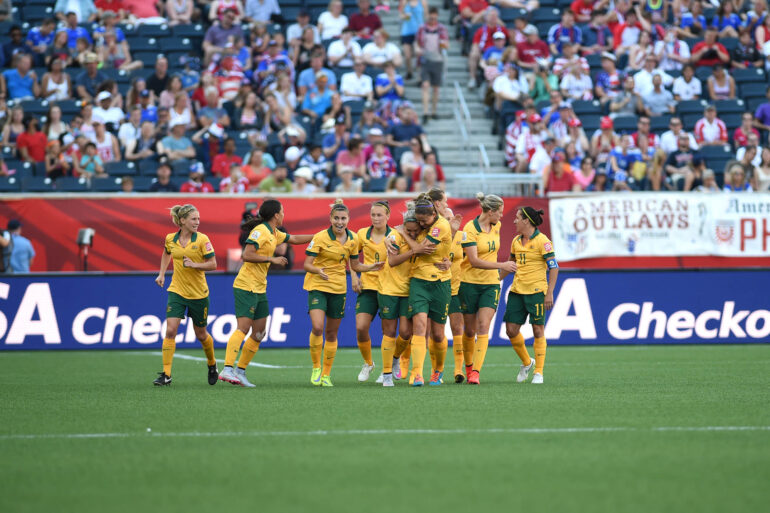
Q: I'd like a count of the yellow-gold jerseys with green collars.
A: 9